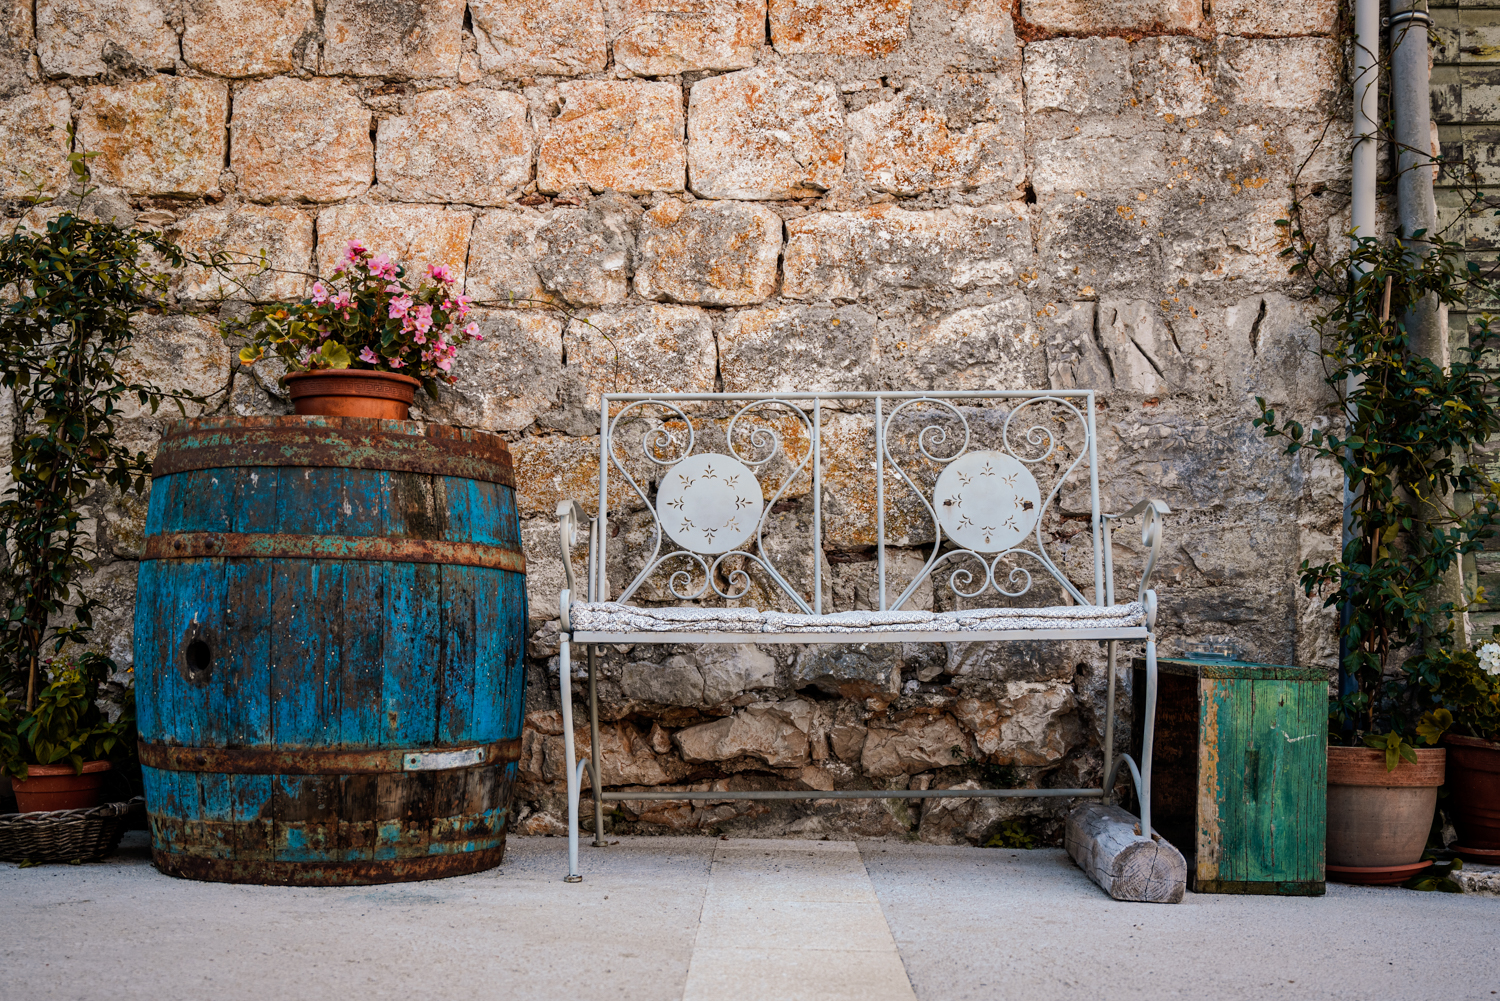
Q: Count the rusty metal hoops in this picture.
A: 4